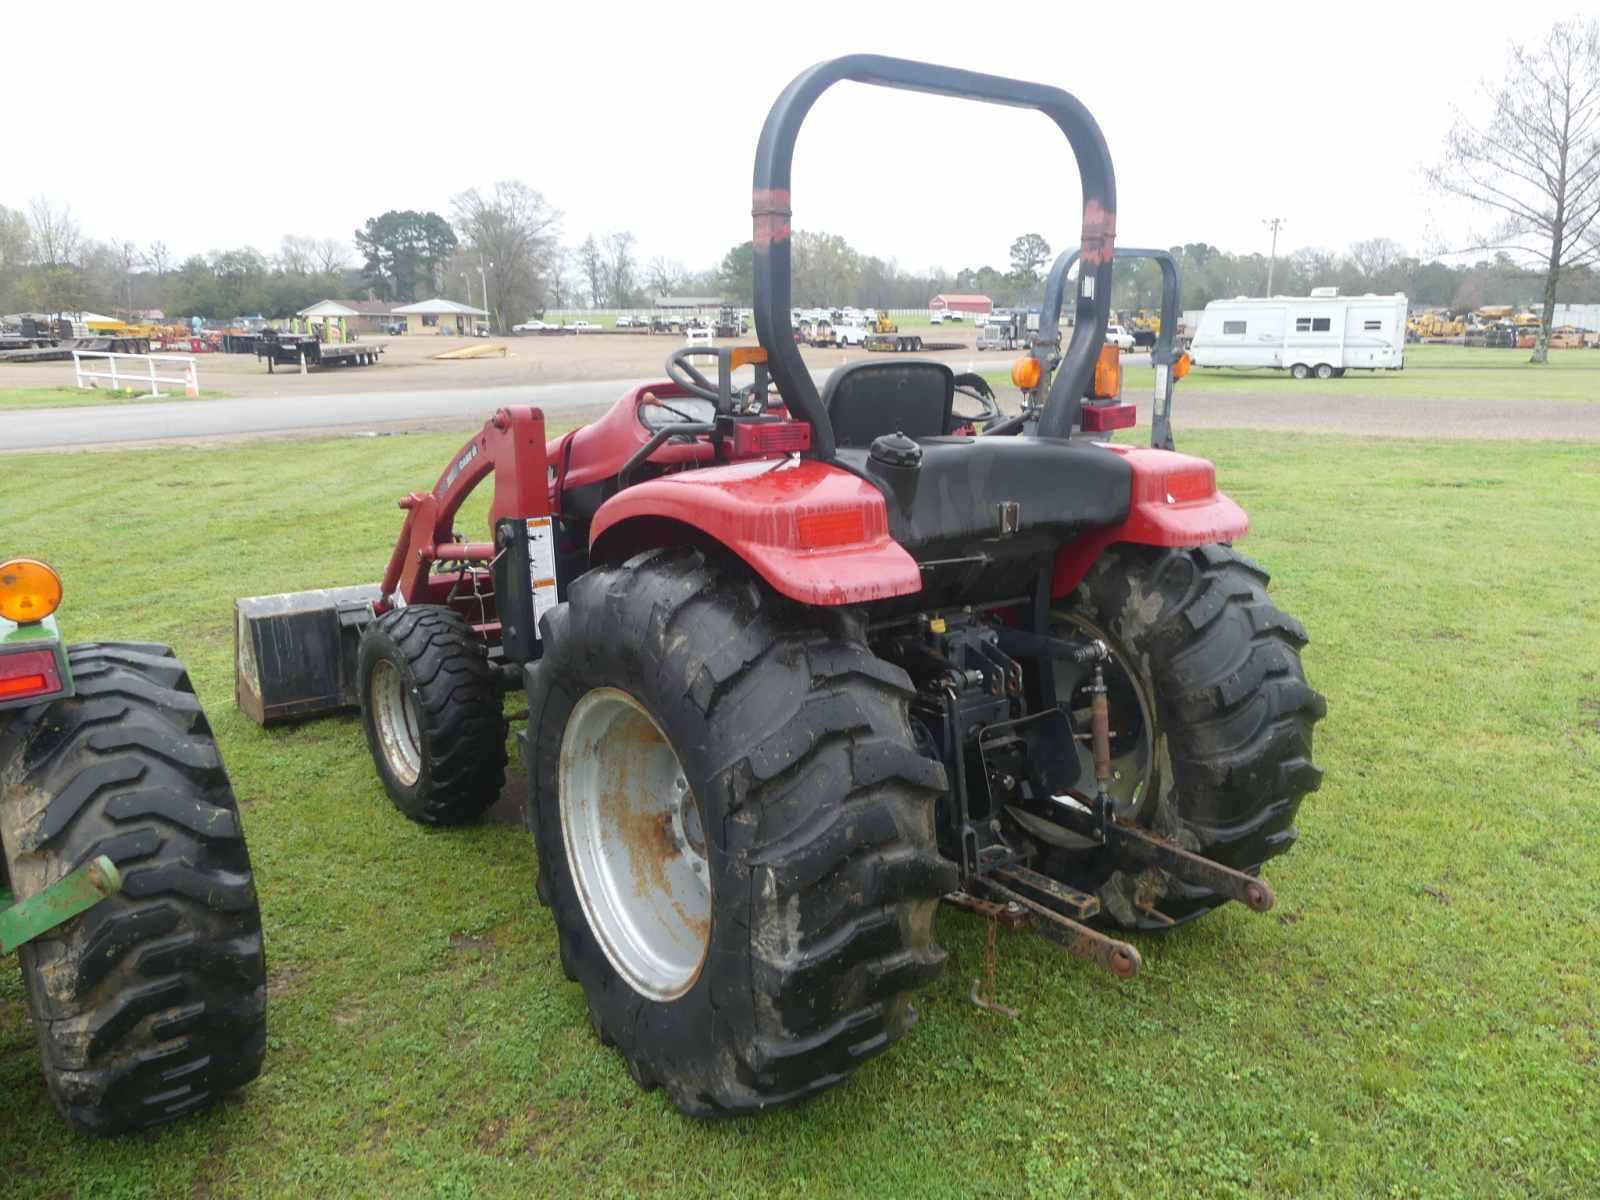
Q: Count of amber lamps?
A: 5